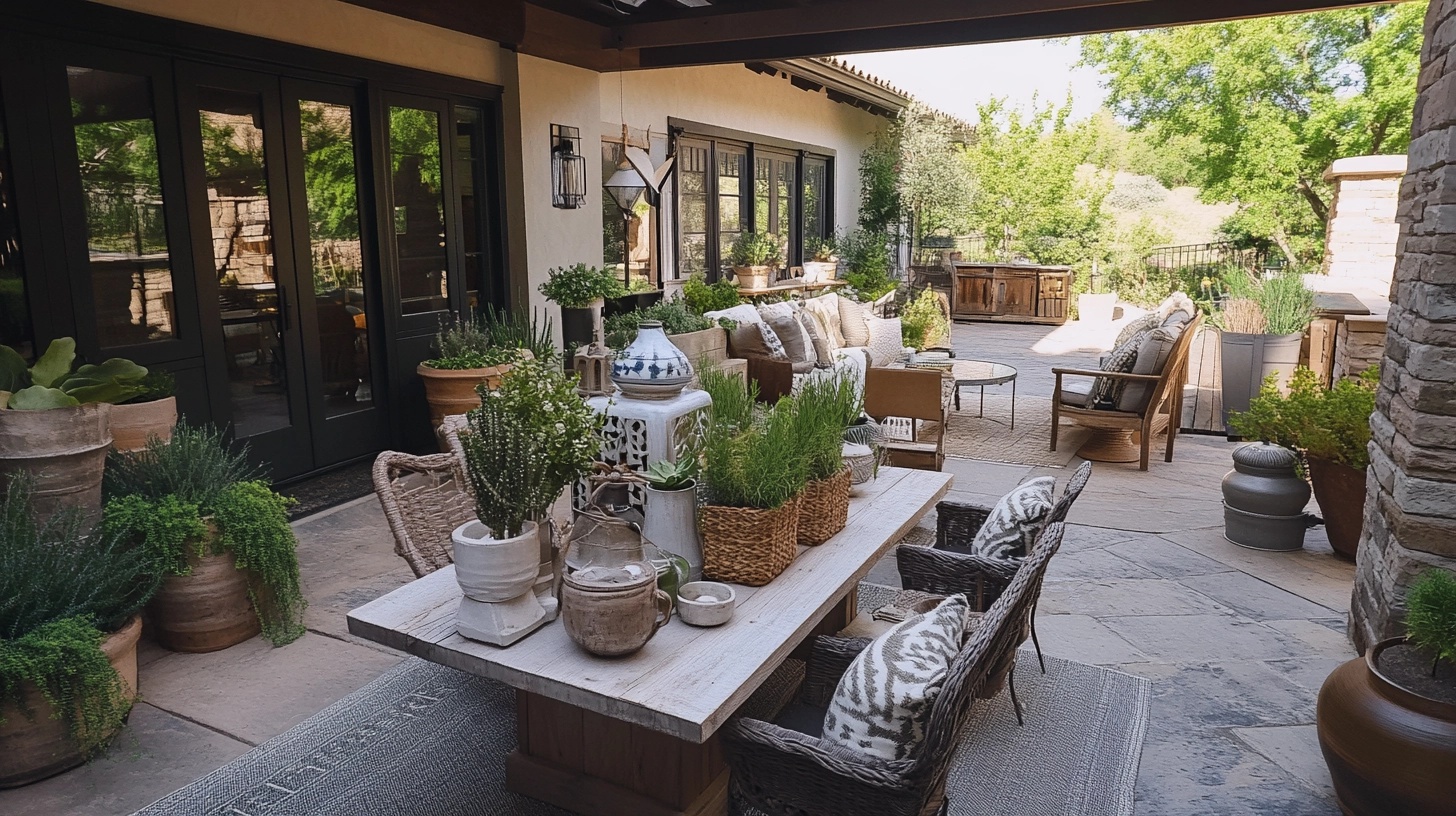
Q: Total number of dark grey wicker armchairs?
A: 2